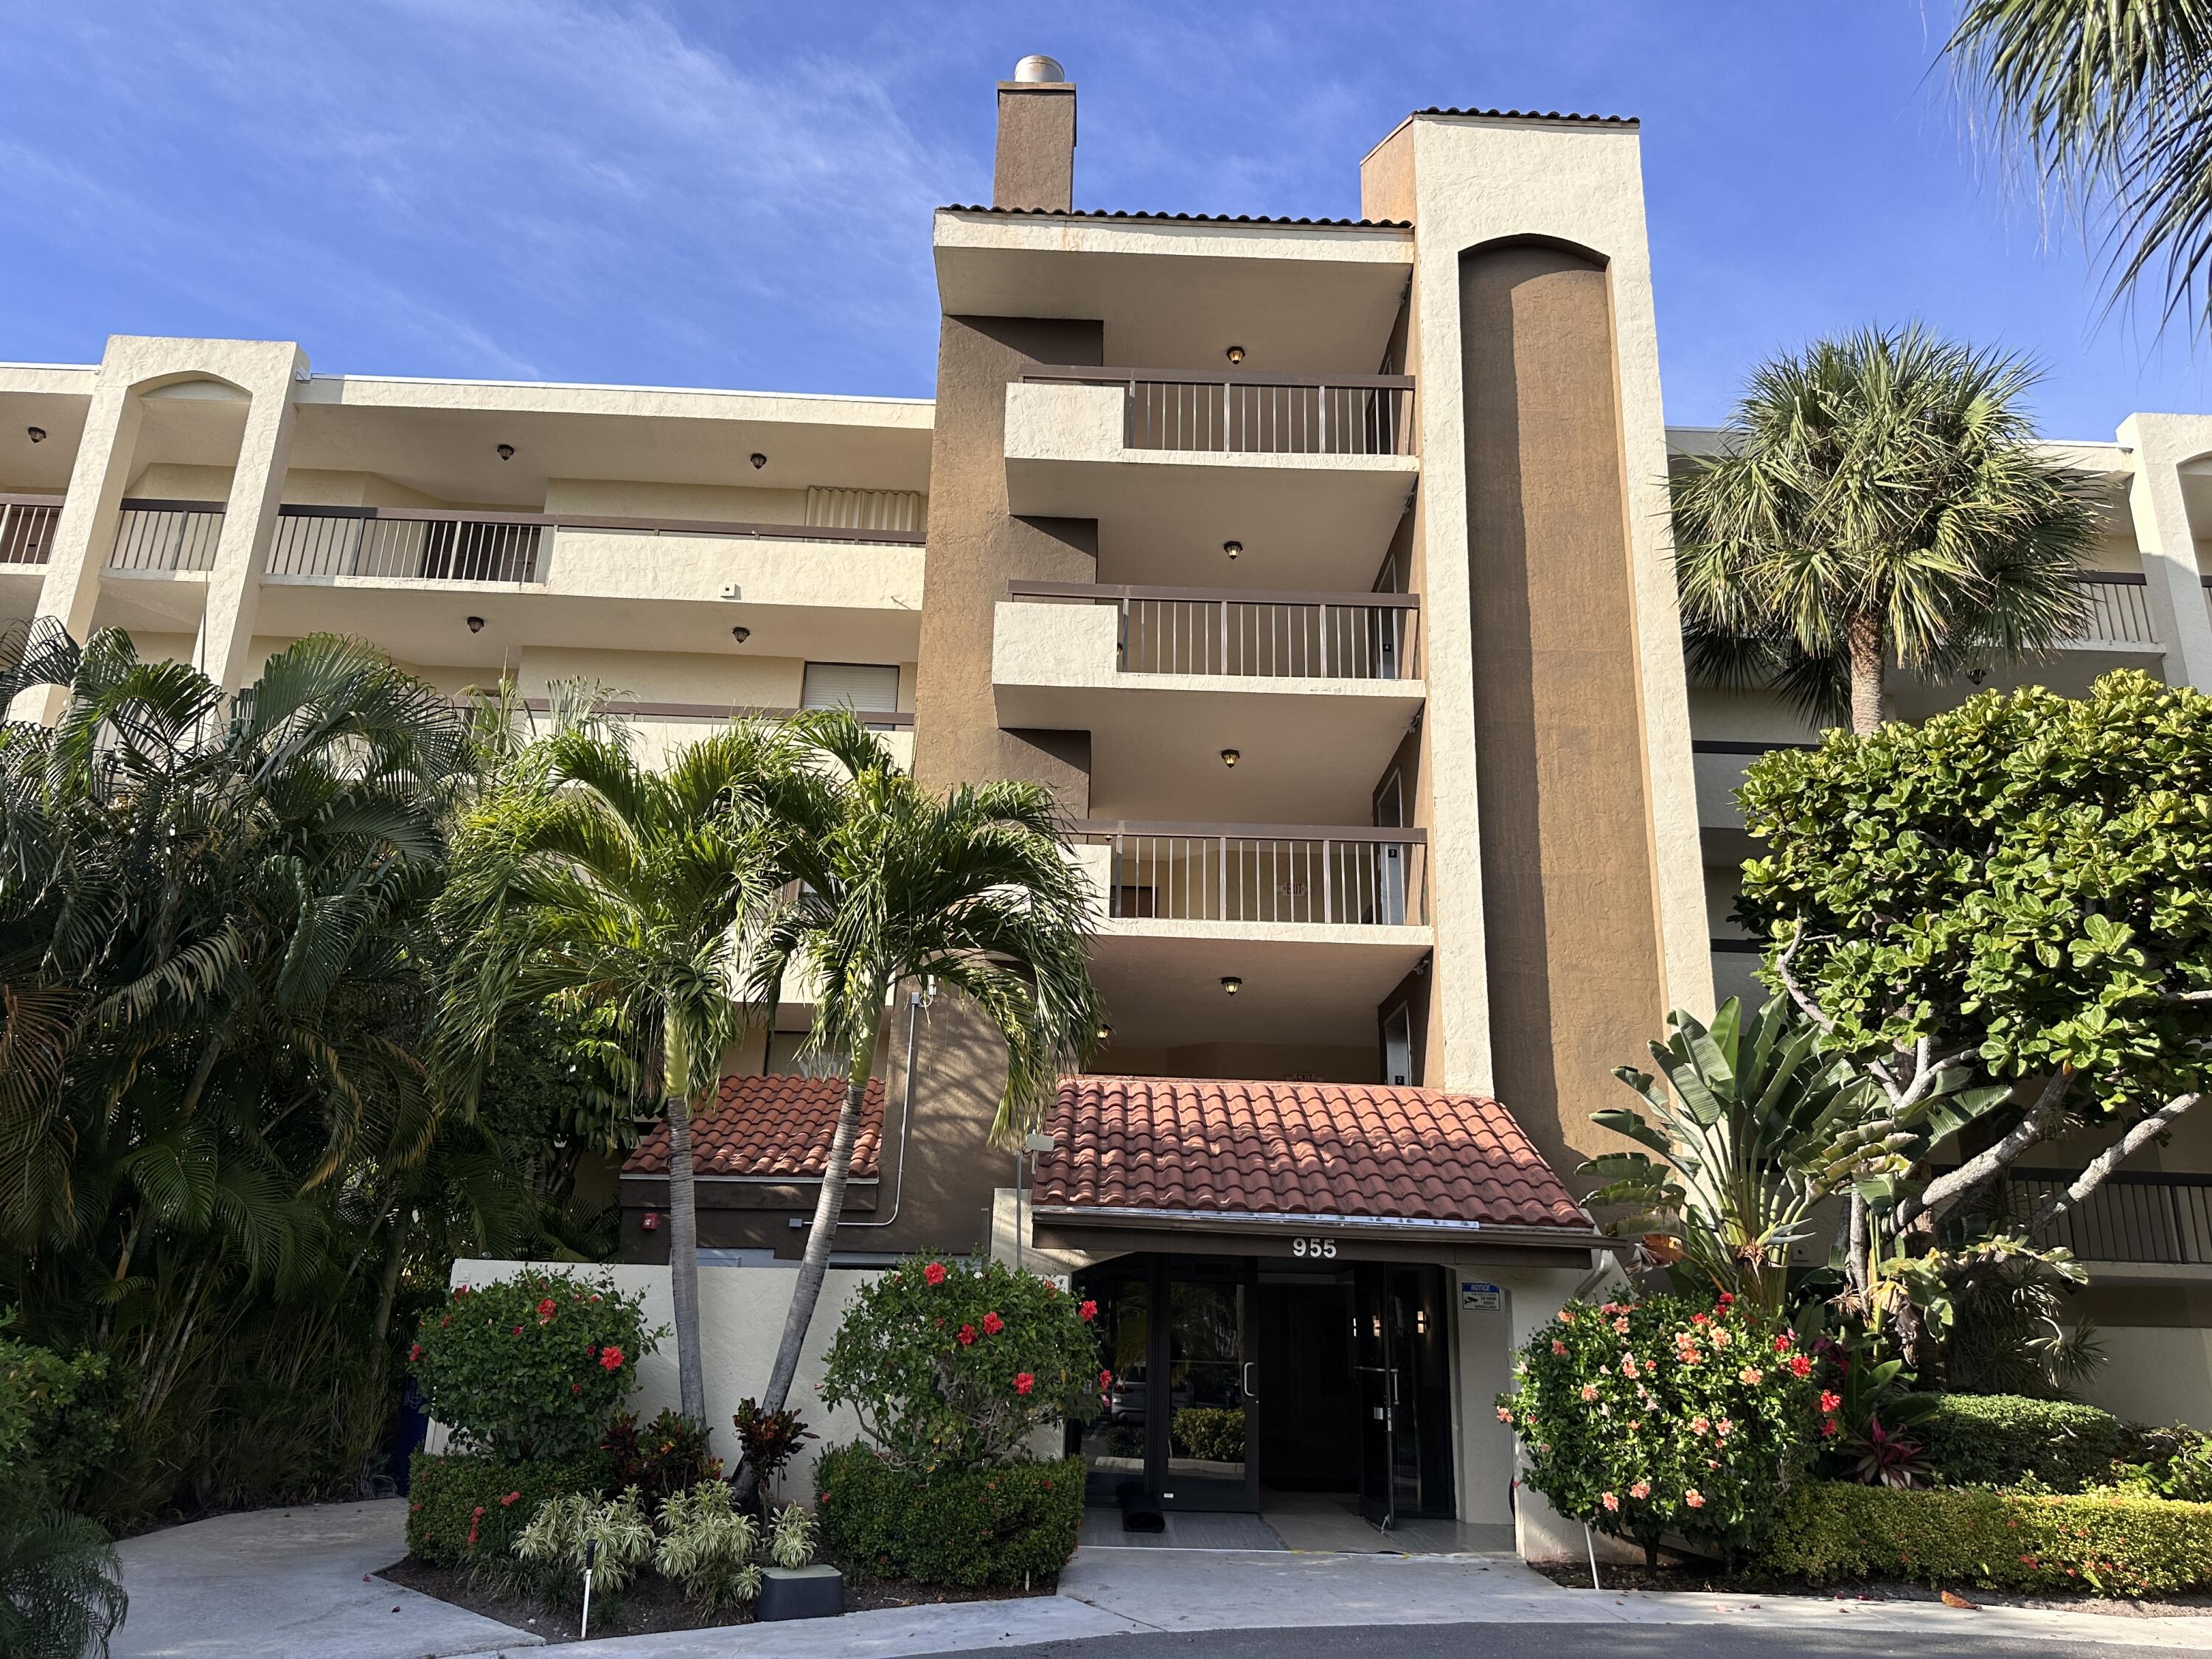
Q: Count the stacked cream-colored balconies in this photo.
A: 3